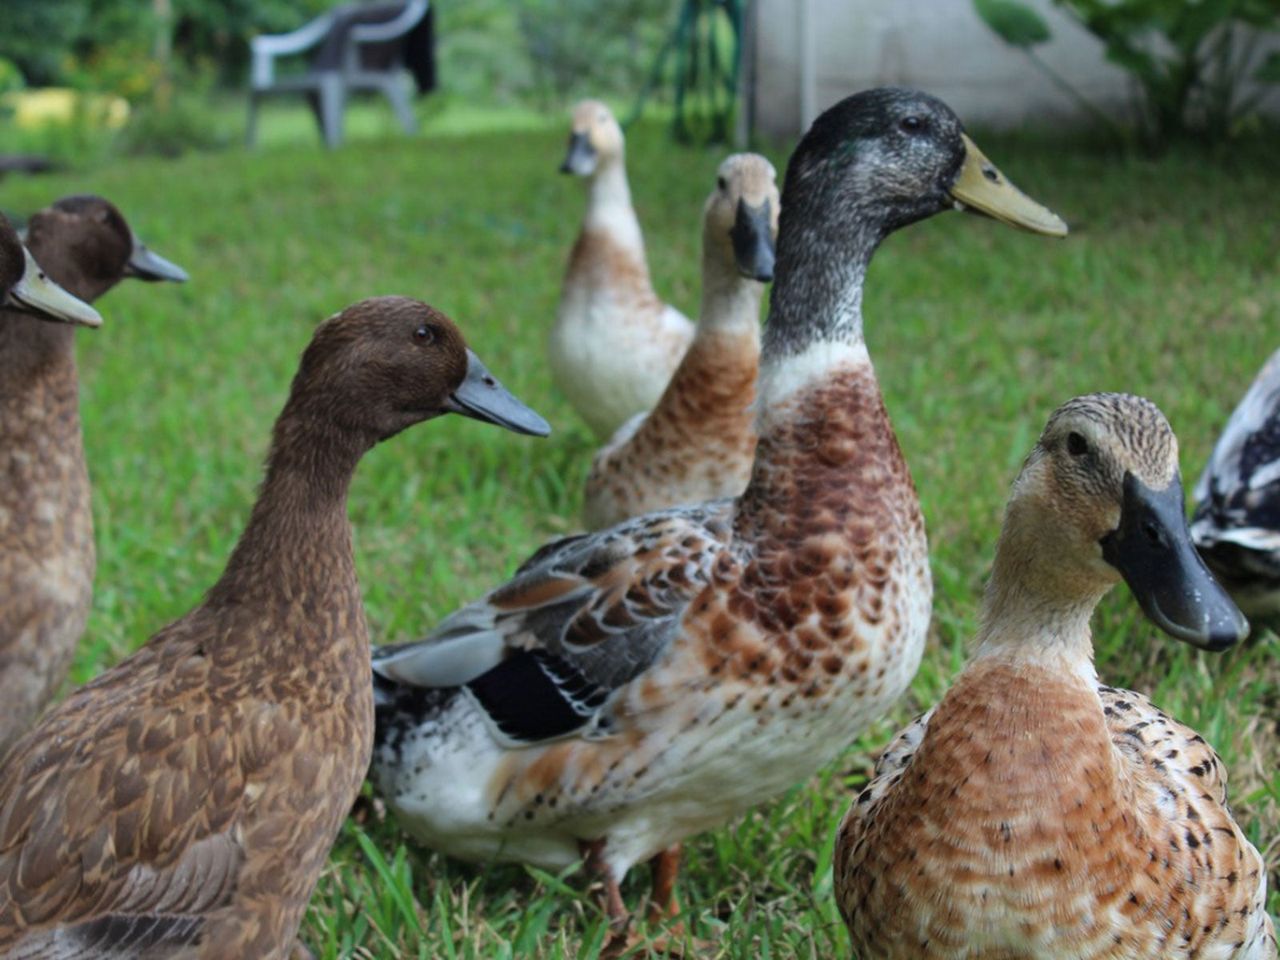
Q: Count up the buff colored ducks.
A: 3